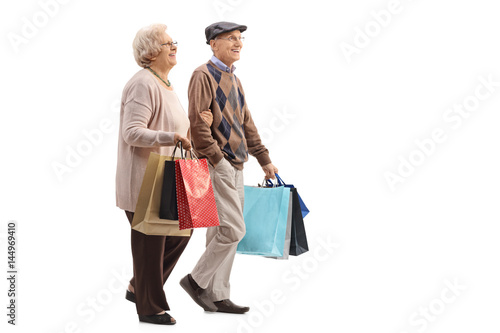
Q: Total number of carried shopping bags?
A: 7